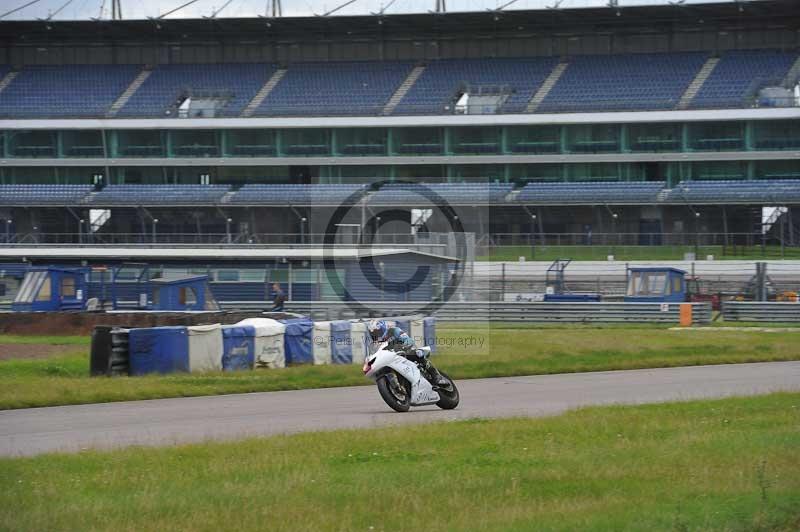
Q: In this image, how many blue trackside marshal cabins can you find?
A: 3